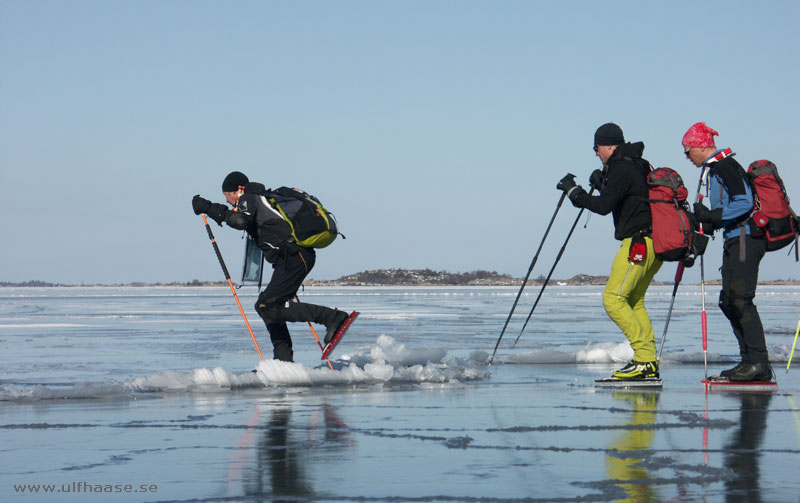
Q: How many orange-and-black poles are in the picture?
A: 2